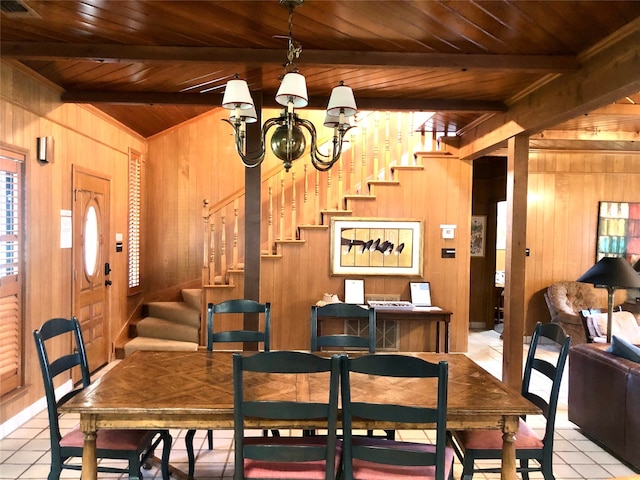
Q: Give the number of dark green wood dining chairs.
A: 6